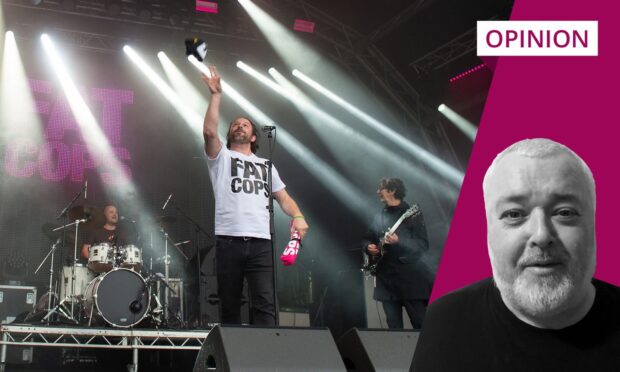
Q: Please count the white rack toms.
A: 2